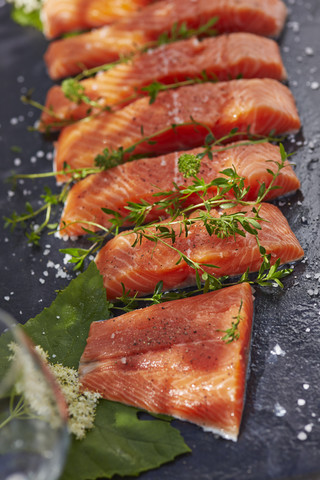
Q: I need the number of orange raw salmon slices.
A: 7